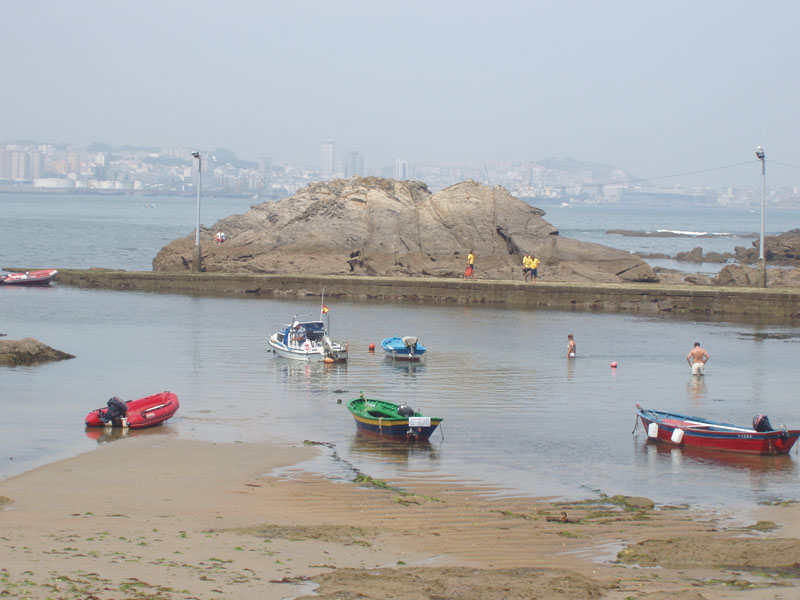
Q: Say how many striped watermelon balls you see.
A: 0